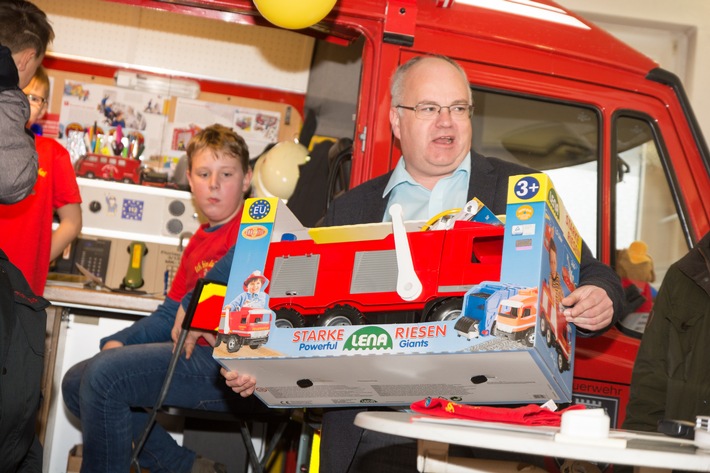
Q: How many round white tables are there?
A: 1